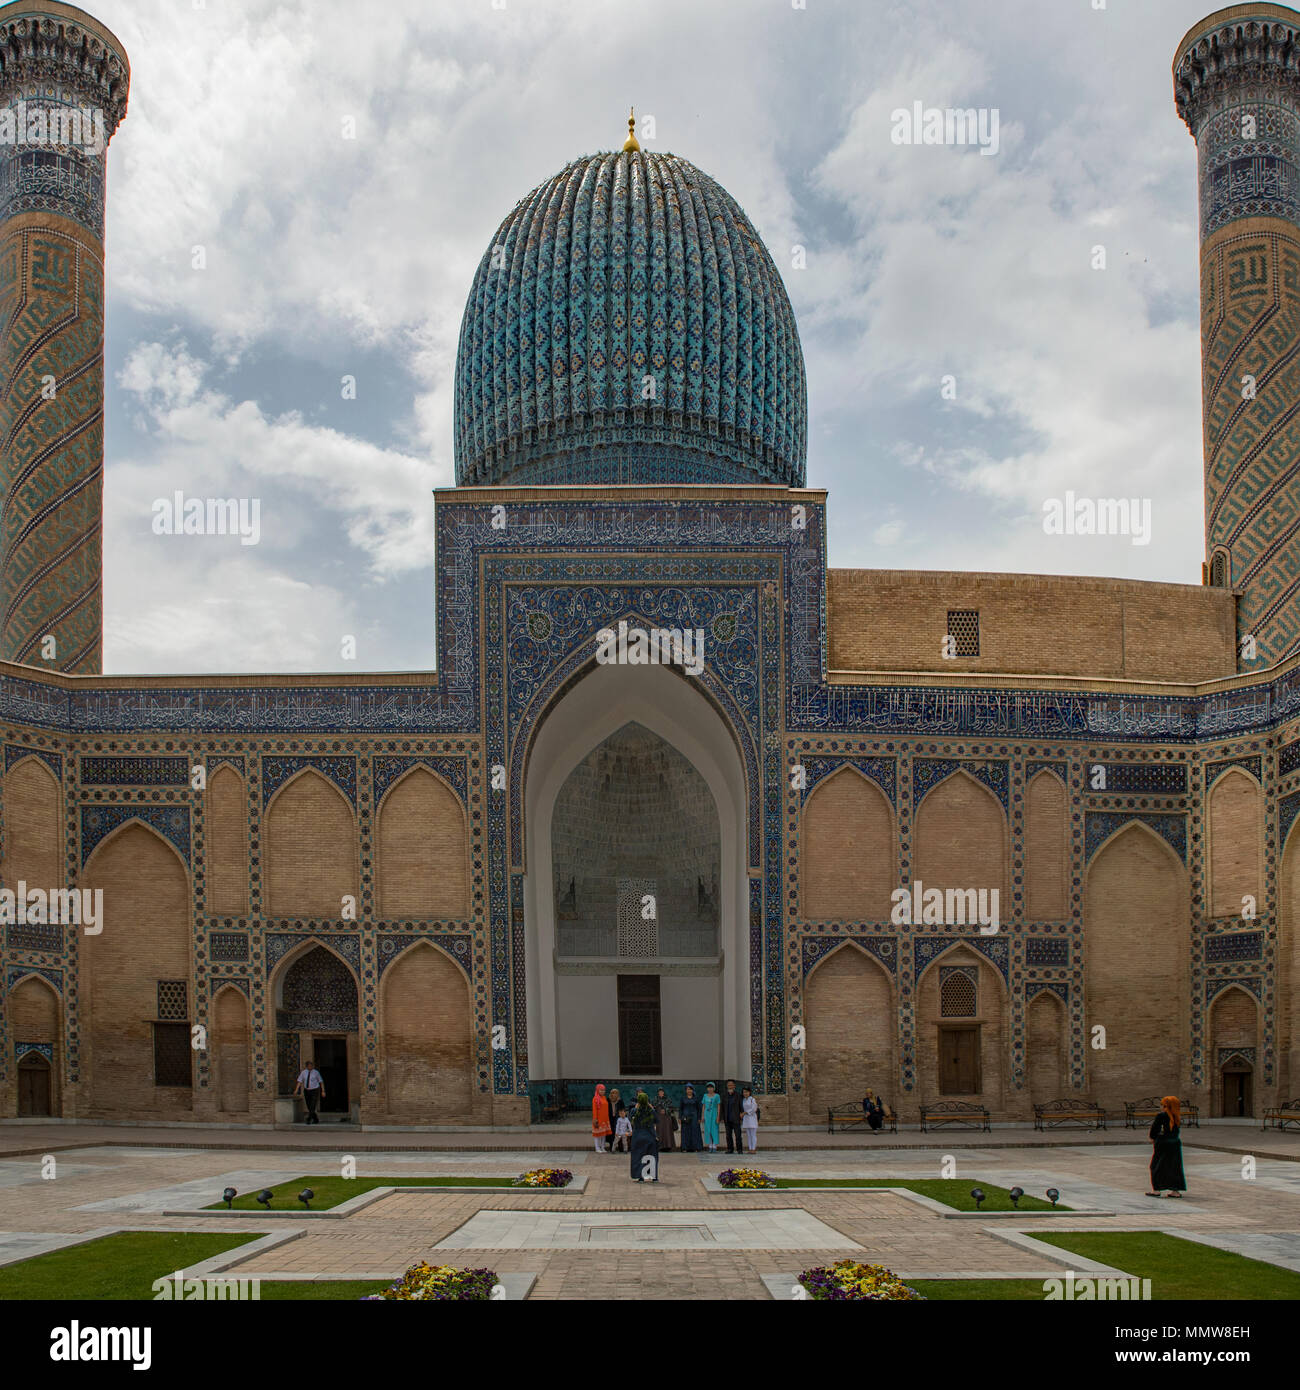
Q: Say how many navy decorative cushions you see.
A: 0